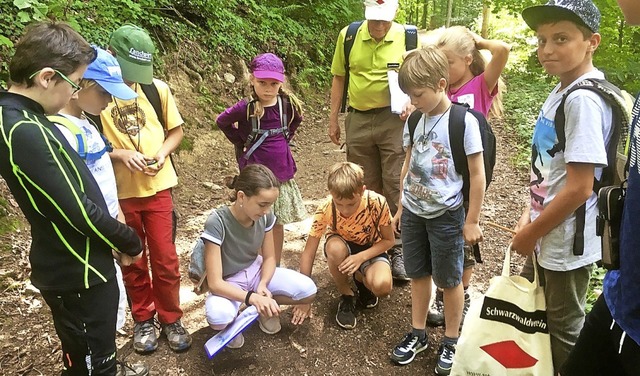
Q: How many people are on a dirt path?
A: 11